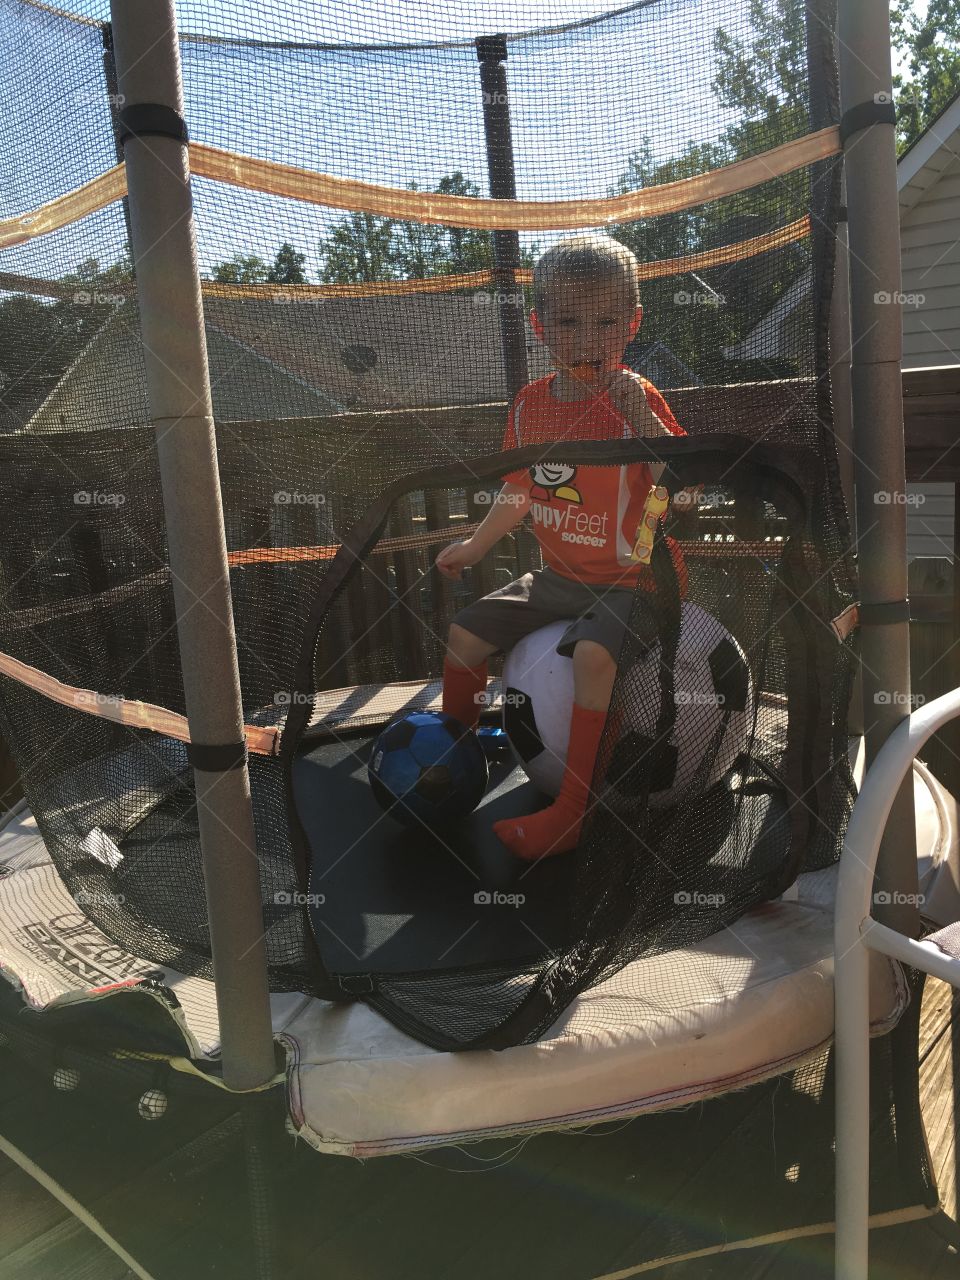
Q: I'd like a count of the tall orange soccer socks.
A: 2